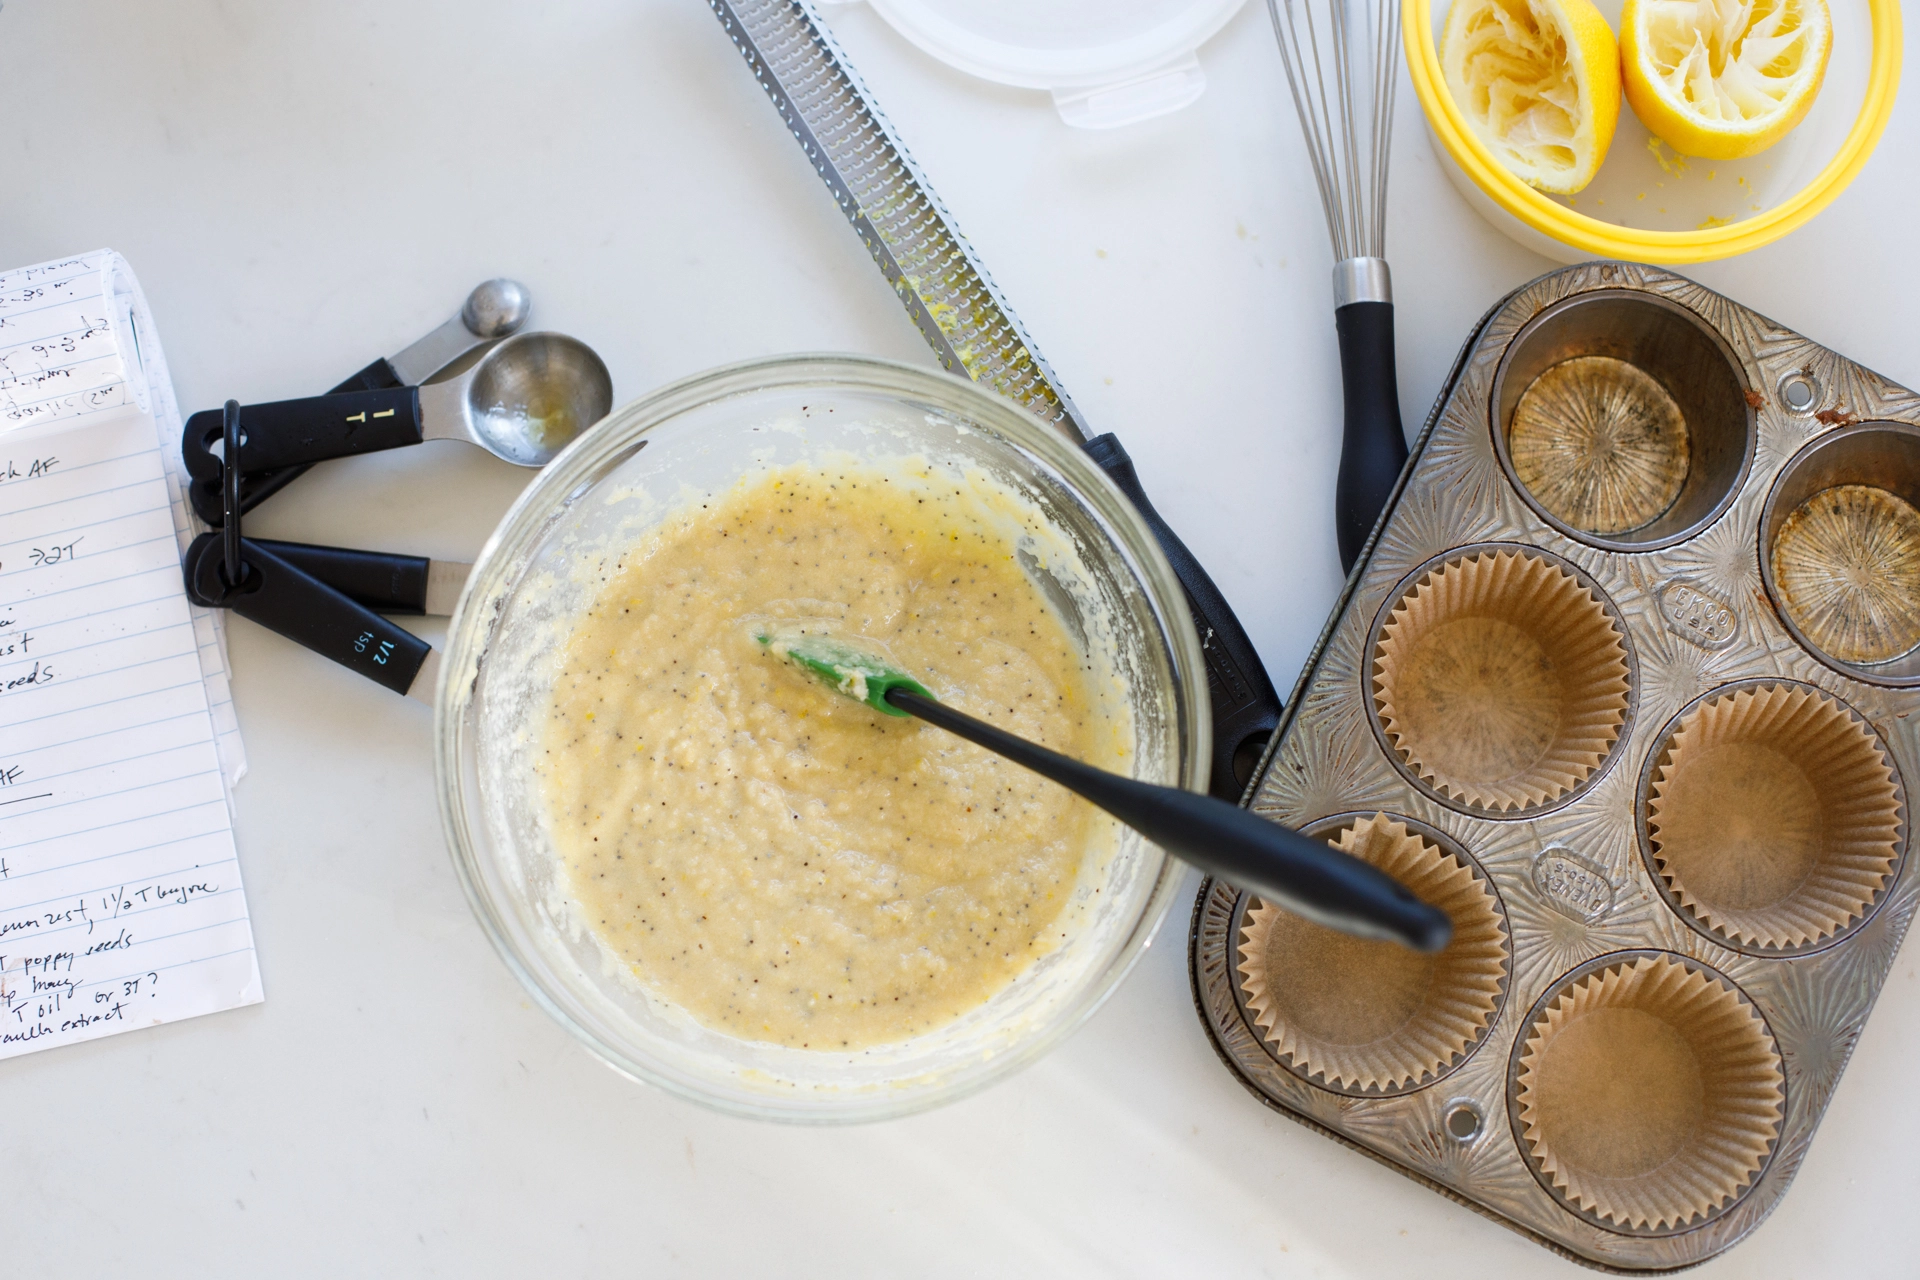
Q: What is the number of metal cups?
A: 6